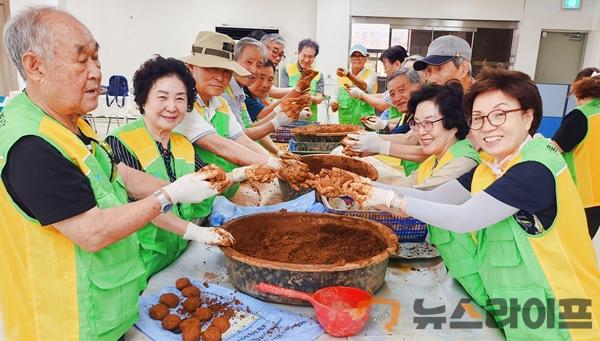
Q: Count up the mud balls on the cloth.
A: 11